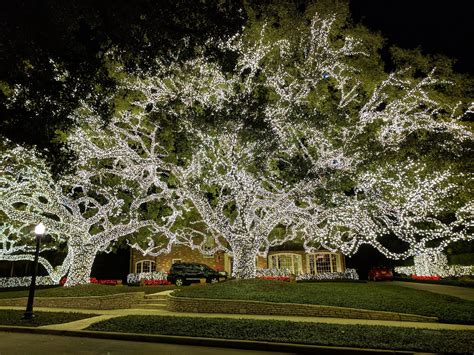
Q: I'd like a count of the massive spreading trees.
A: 3